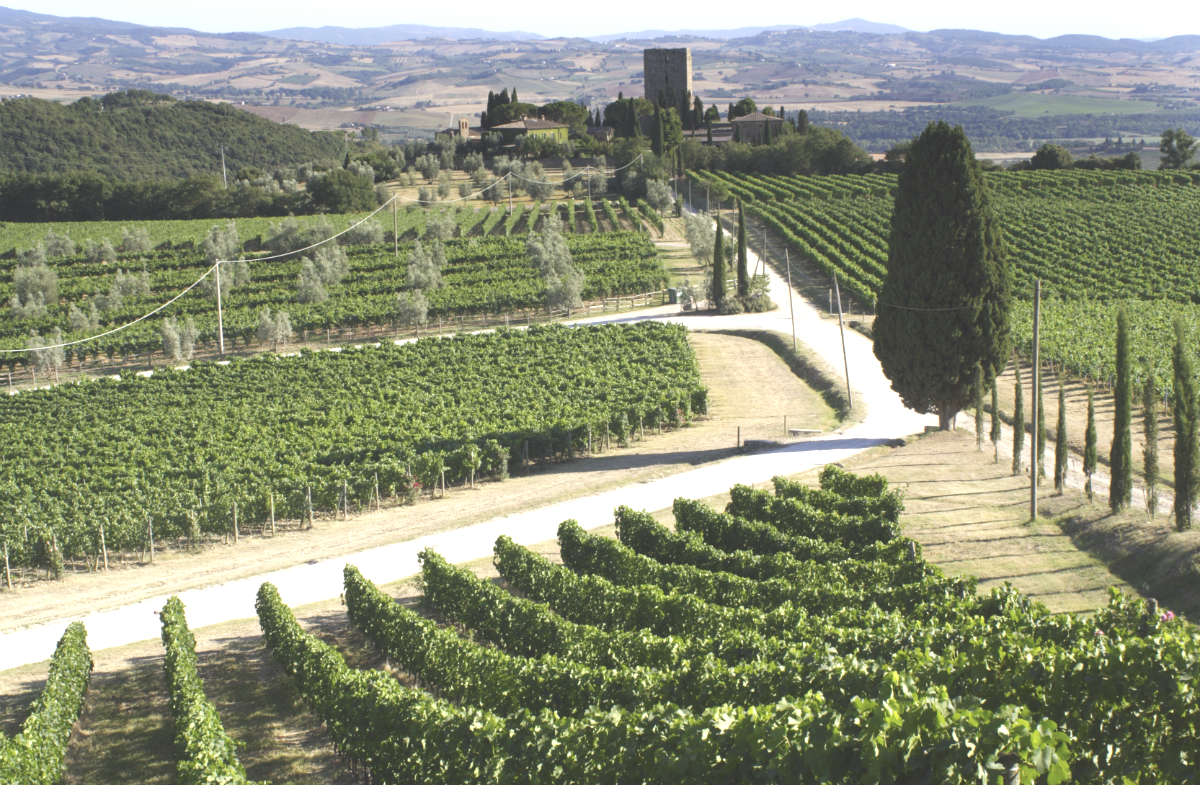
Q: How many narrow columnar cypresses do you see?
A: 11